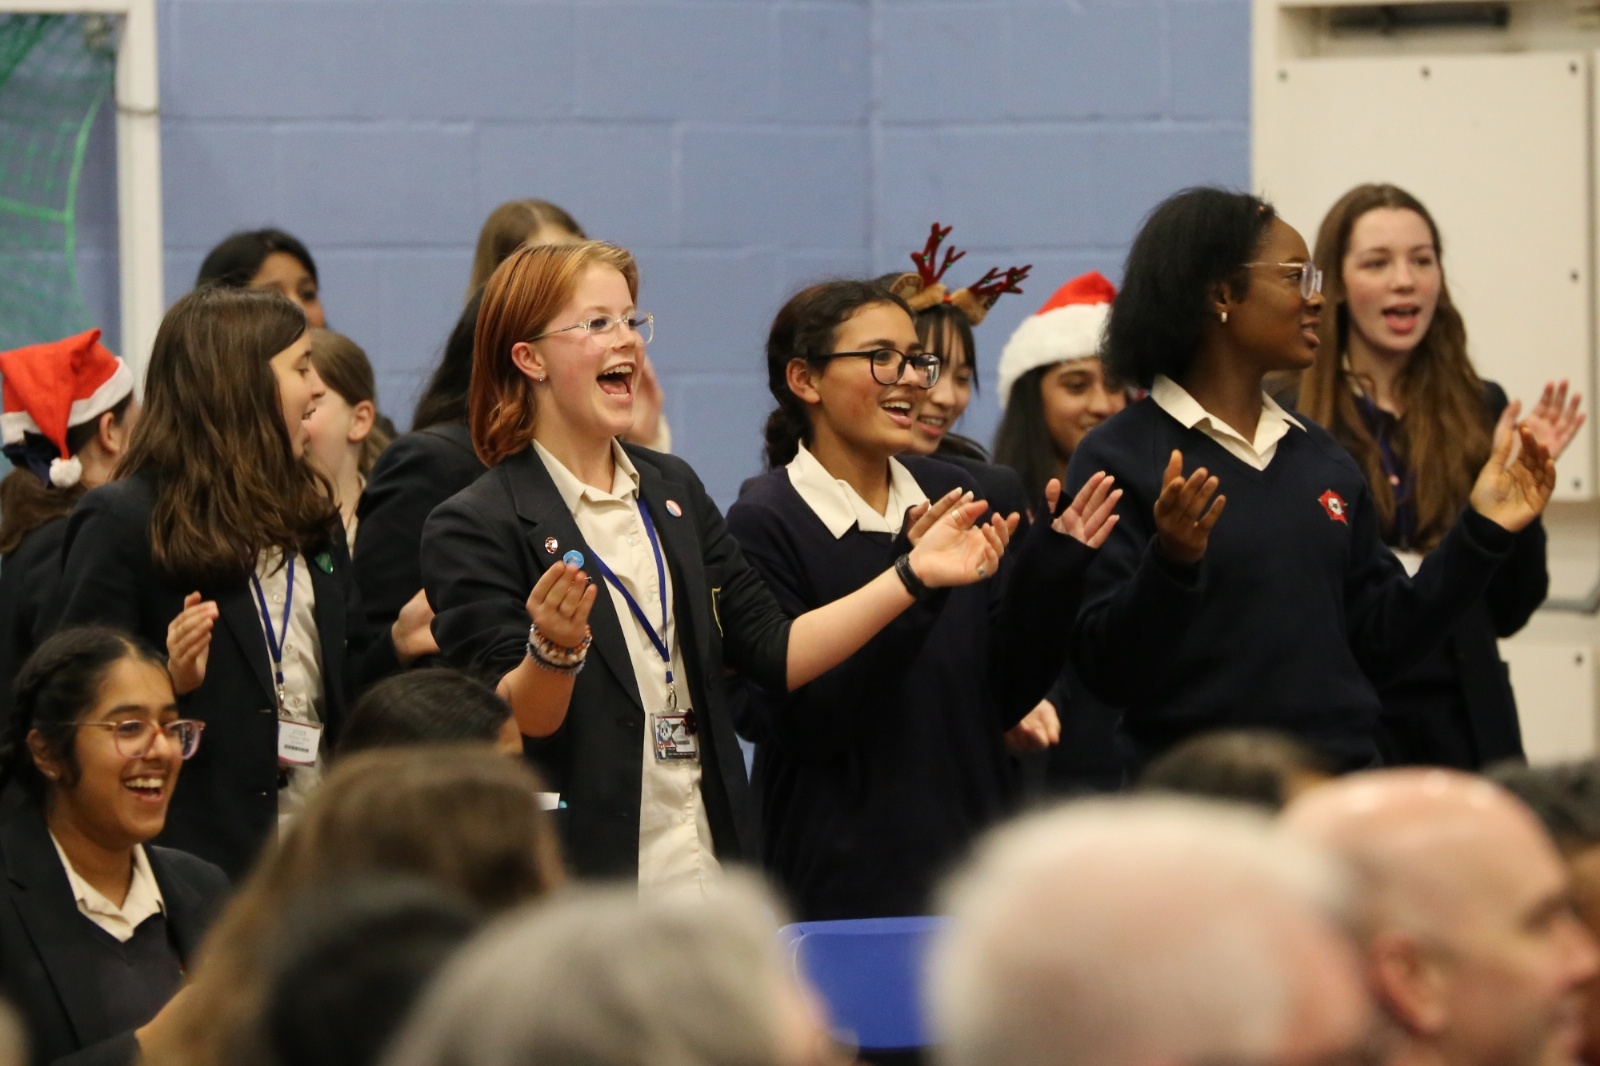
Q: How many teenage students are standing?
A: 12